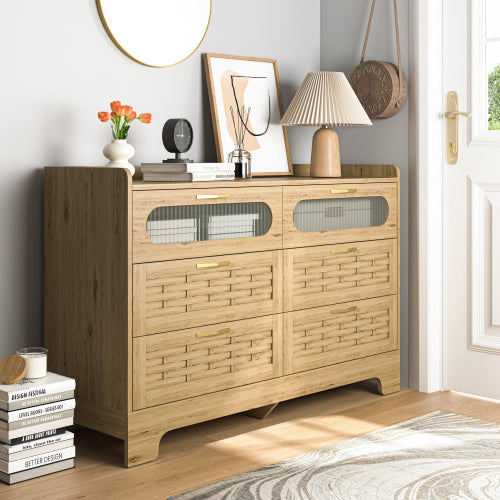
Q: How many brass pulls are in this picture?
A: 6